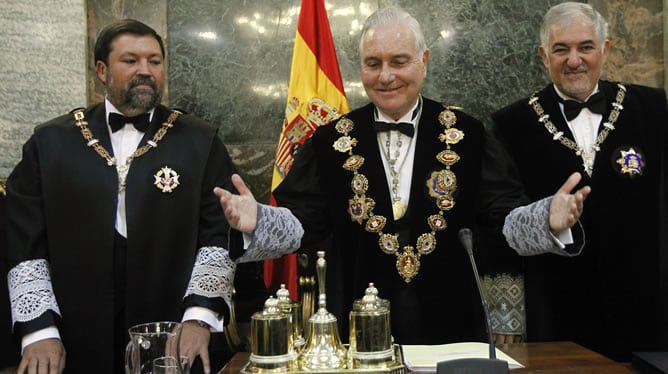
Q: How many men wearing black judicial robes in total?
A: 3